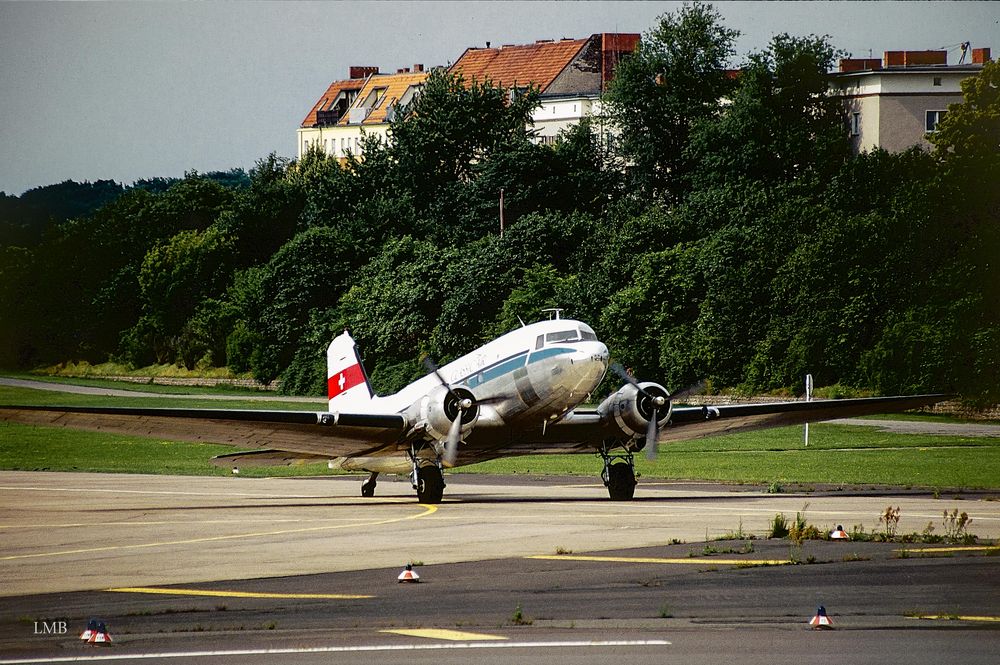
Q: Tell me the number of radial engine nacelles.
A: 2